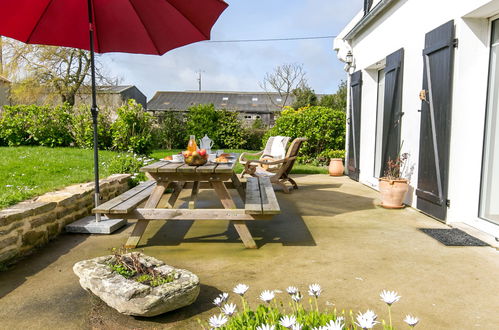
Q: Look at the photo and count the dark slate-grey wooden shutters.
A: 3